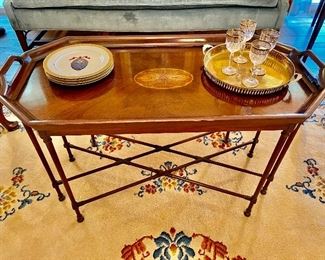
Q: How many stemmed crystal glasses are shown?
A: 4